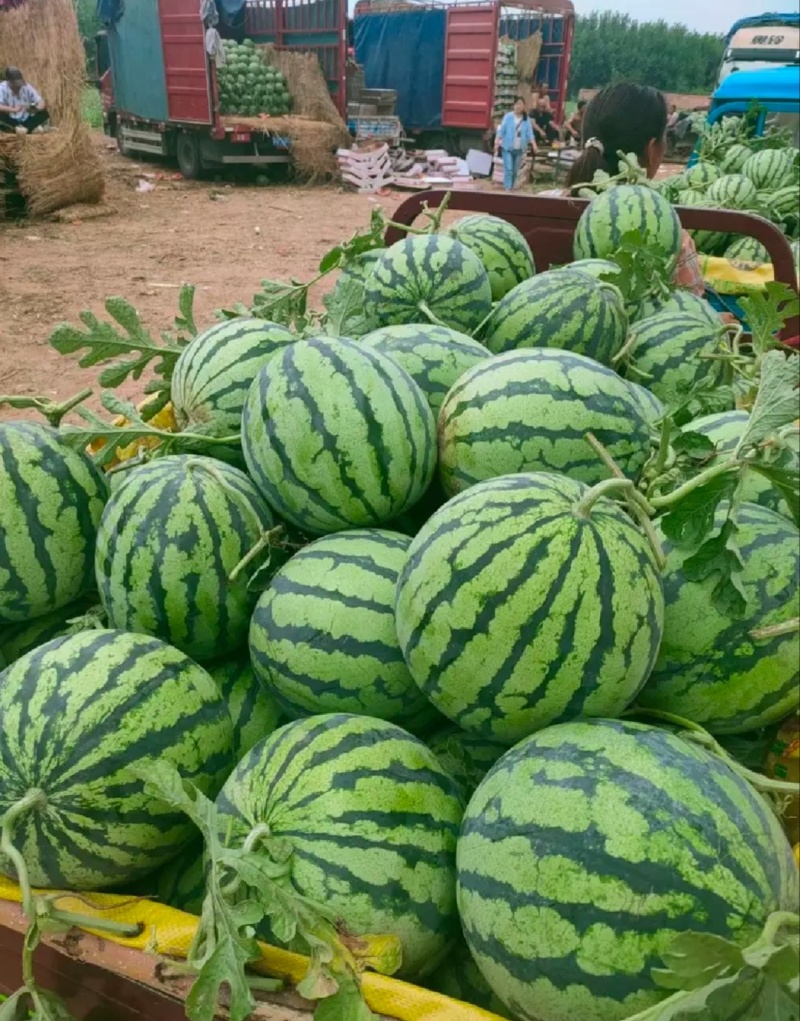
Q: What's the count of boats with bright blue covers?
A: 0